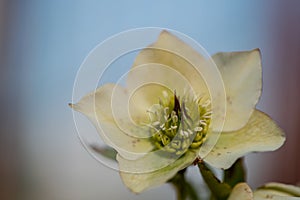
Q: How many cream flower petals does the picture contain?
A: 5